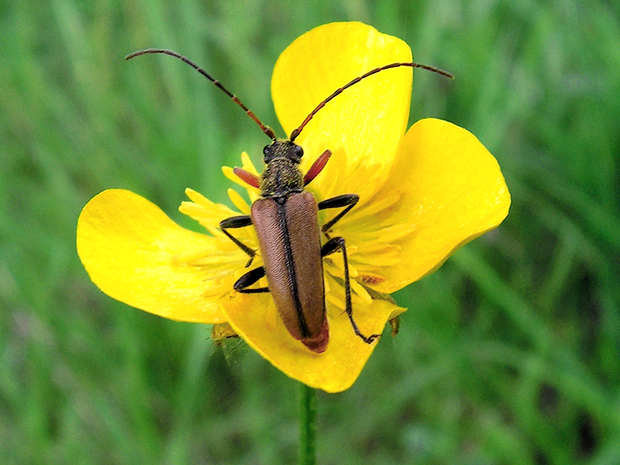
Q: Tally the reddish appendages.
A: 2